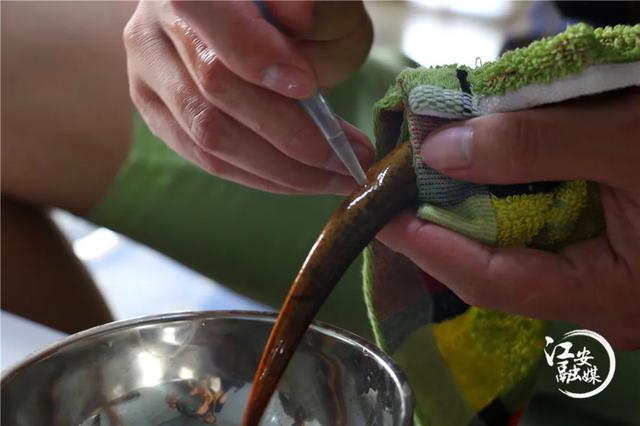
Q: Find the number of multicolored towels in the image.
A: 1